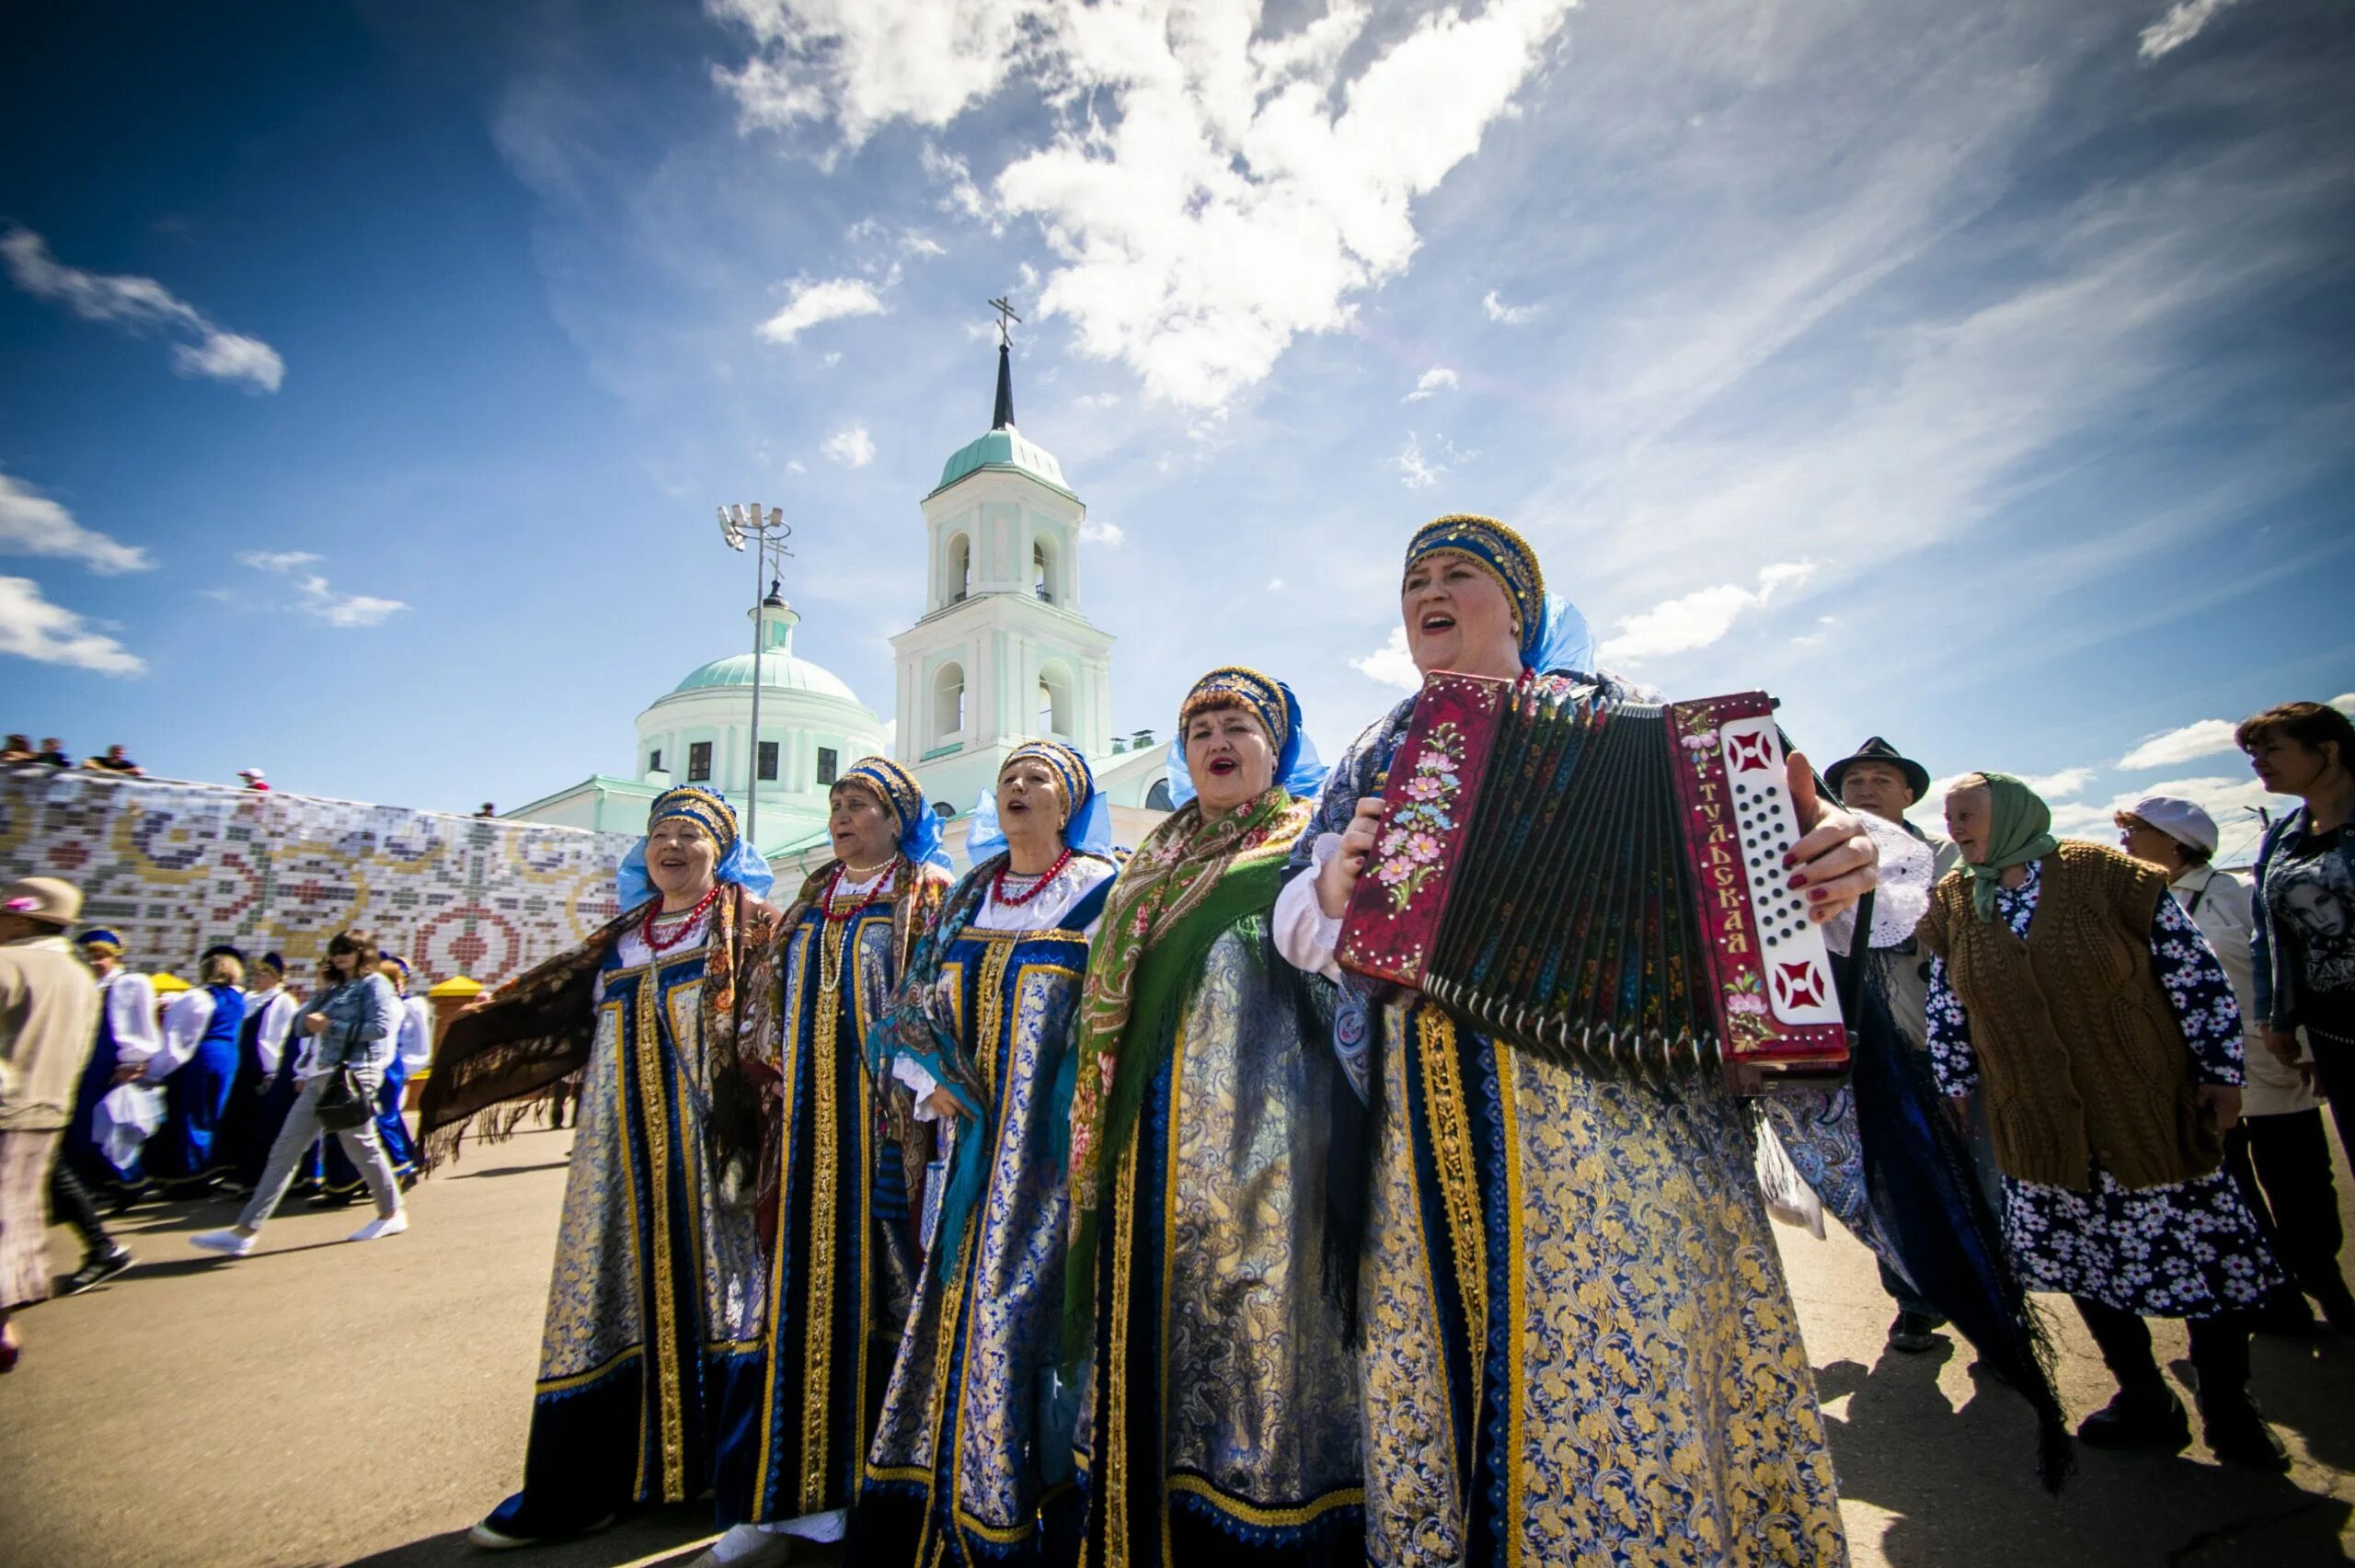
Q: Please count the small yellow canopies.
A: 2